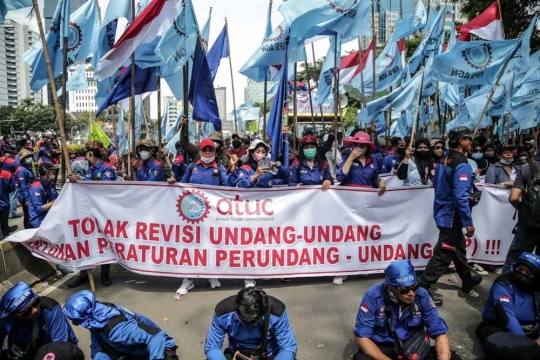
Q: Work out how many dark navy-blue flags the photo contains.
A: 4